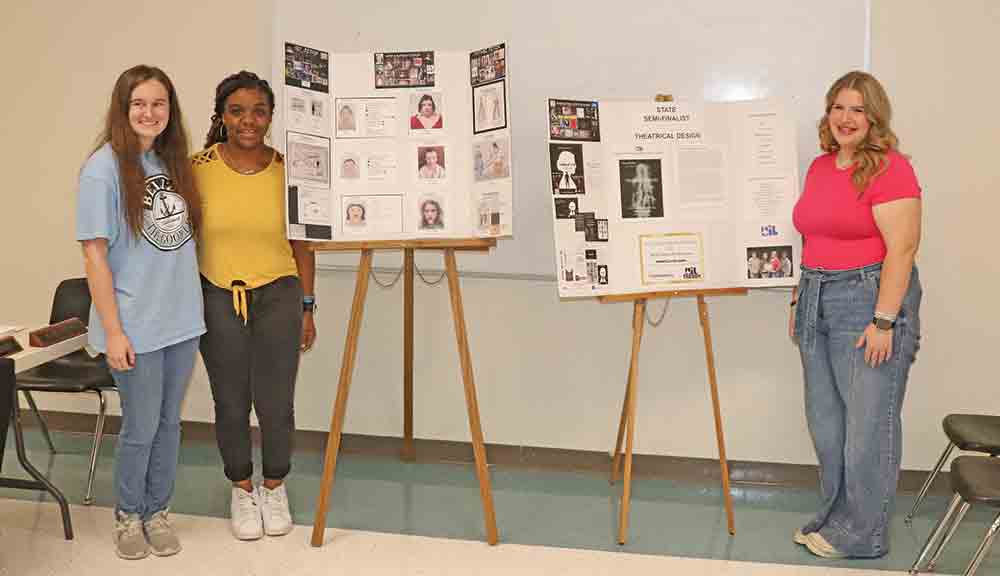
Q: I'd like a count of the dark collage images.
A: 4